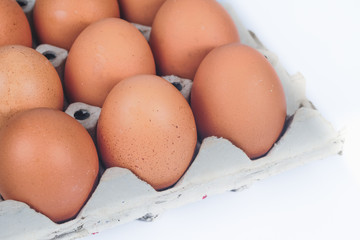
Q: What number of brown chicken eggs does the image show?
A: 9